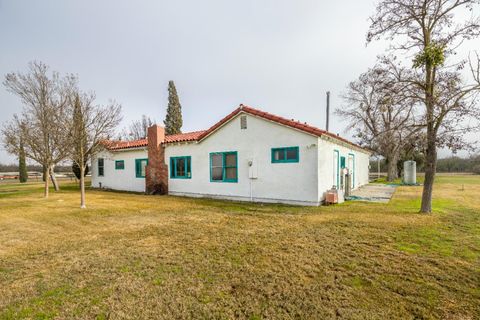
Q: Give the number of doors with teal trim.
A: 2